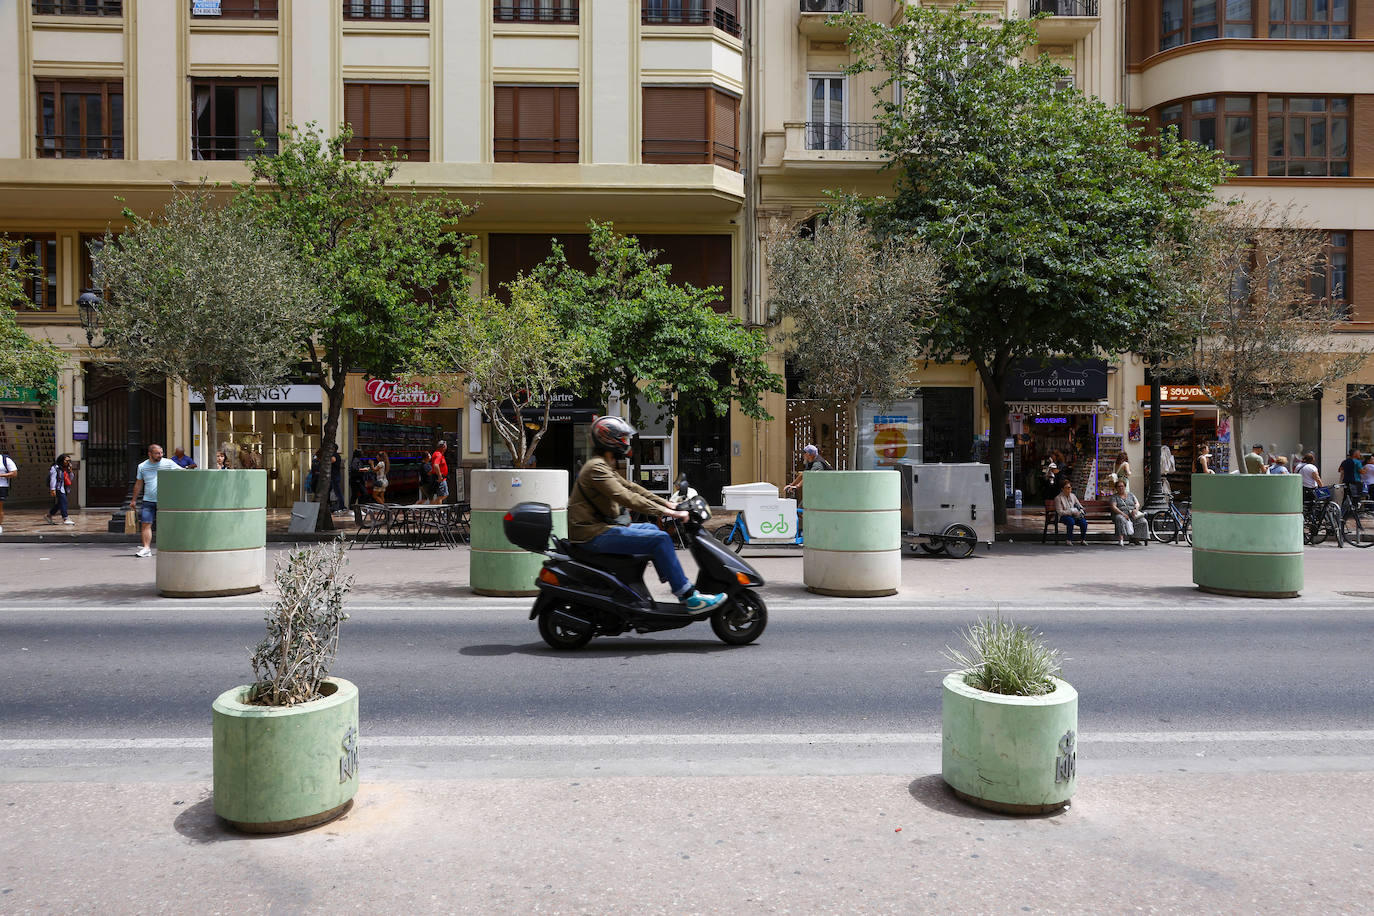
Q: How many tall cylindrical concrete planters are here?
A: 4